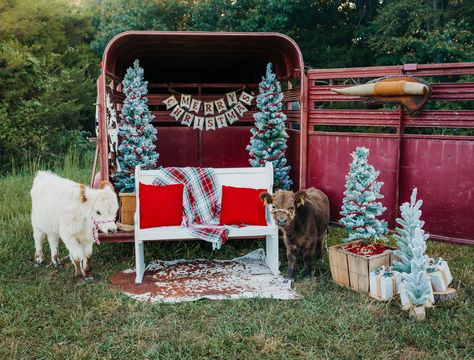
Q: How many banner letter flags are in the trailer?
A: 14